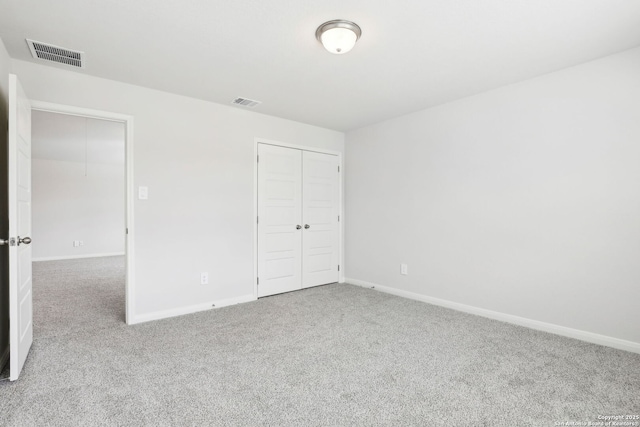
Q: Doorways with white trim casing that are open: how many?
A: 1